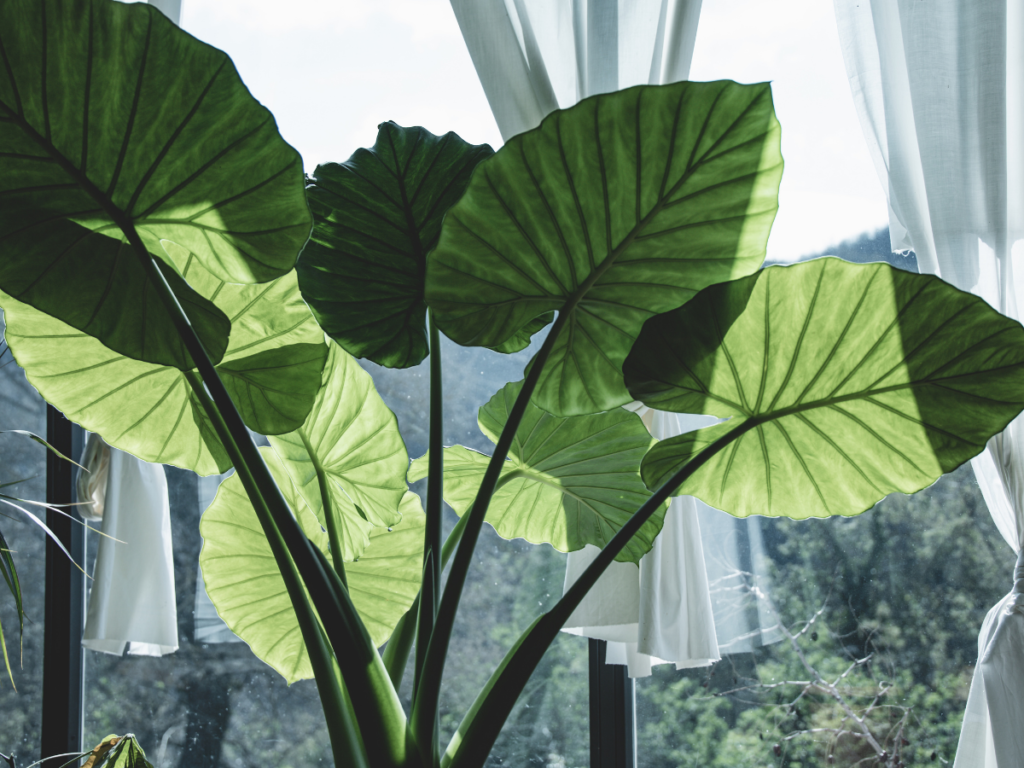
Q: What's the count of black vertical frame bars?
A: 2